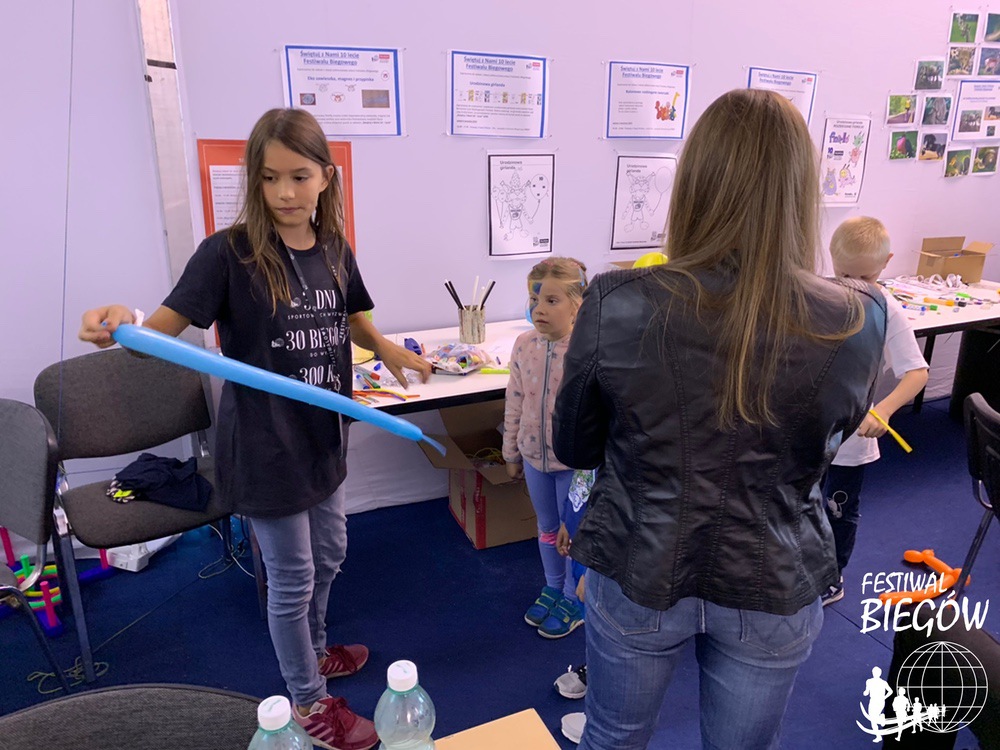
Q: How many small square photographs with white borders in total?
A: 11